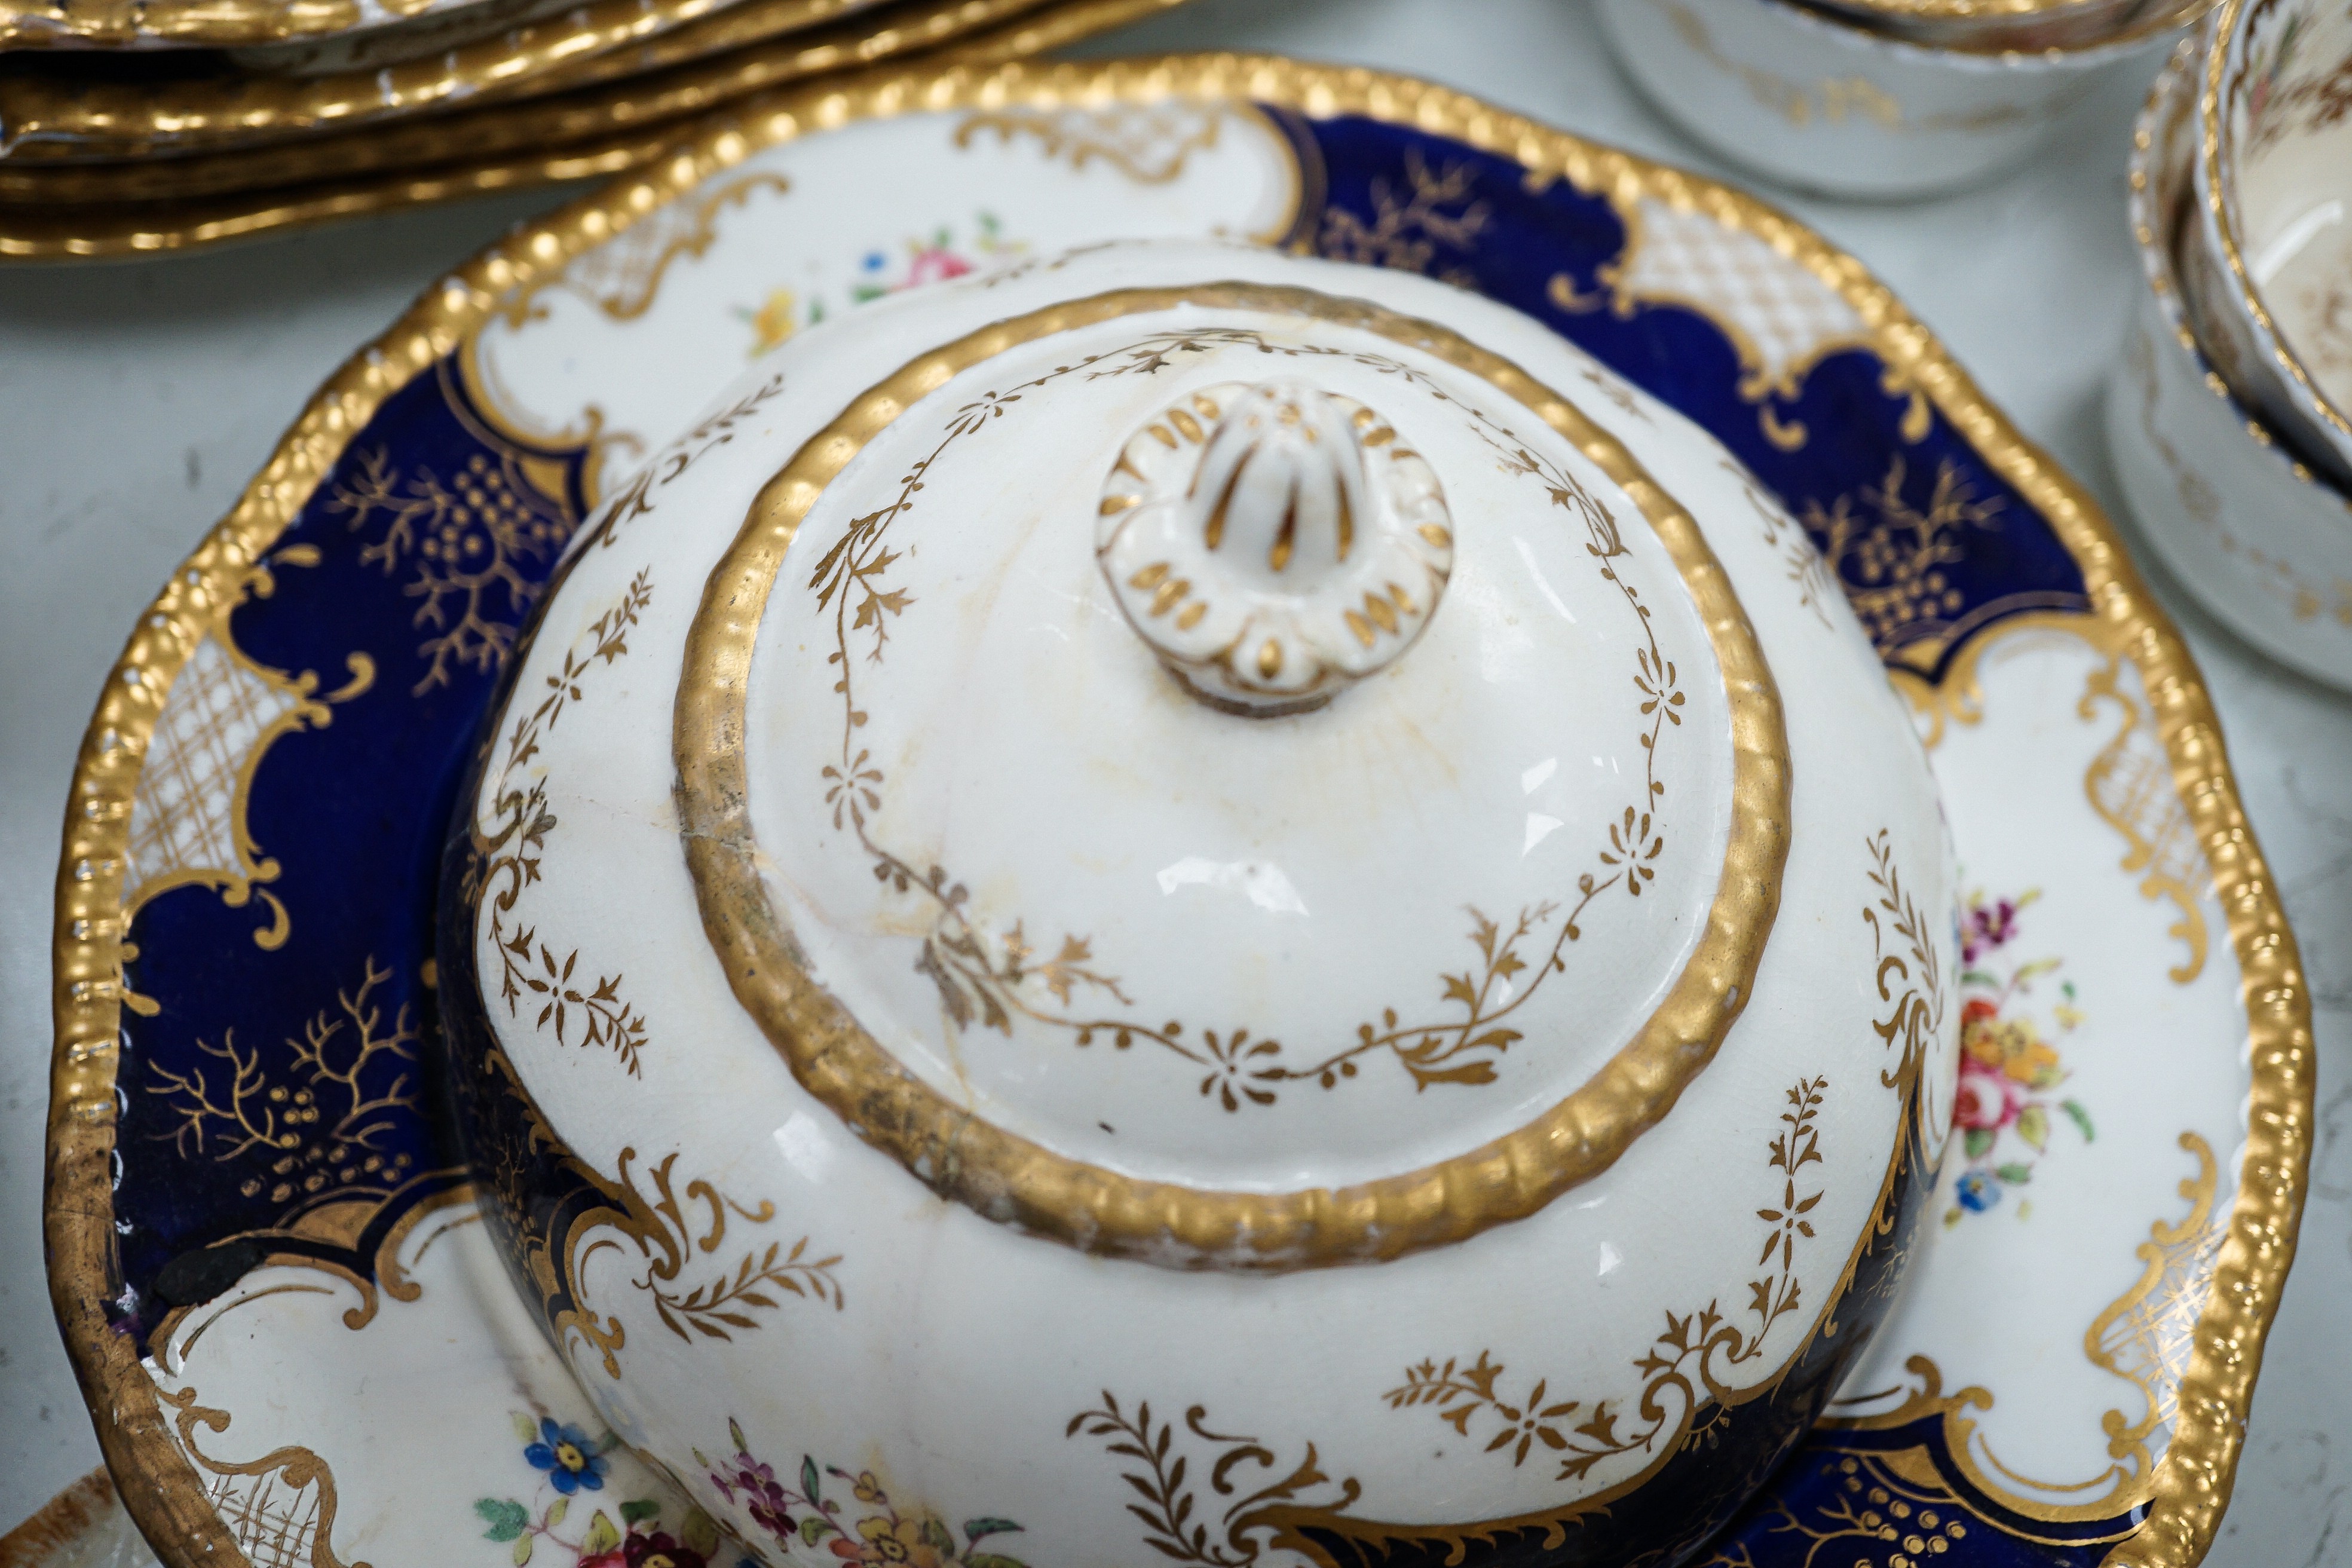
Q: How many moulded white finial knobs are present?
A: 1